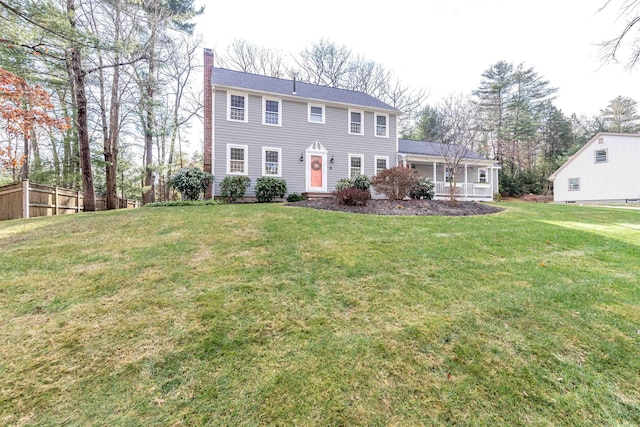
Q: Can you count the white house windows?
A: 2